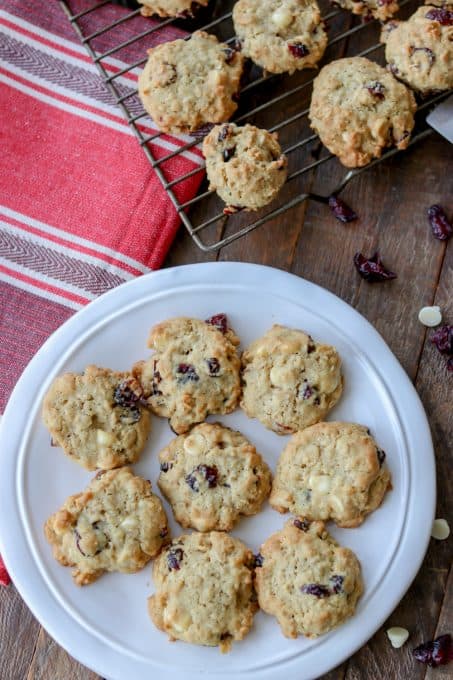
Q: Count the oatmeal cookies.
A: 15